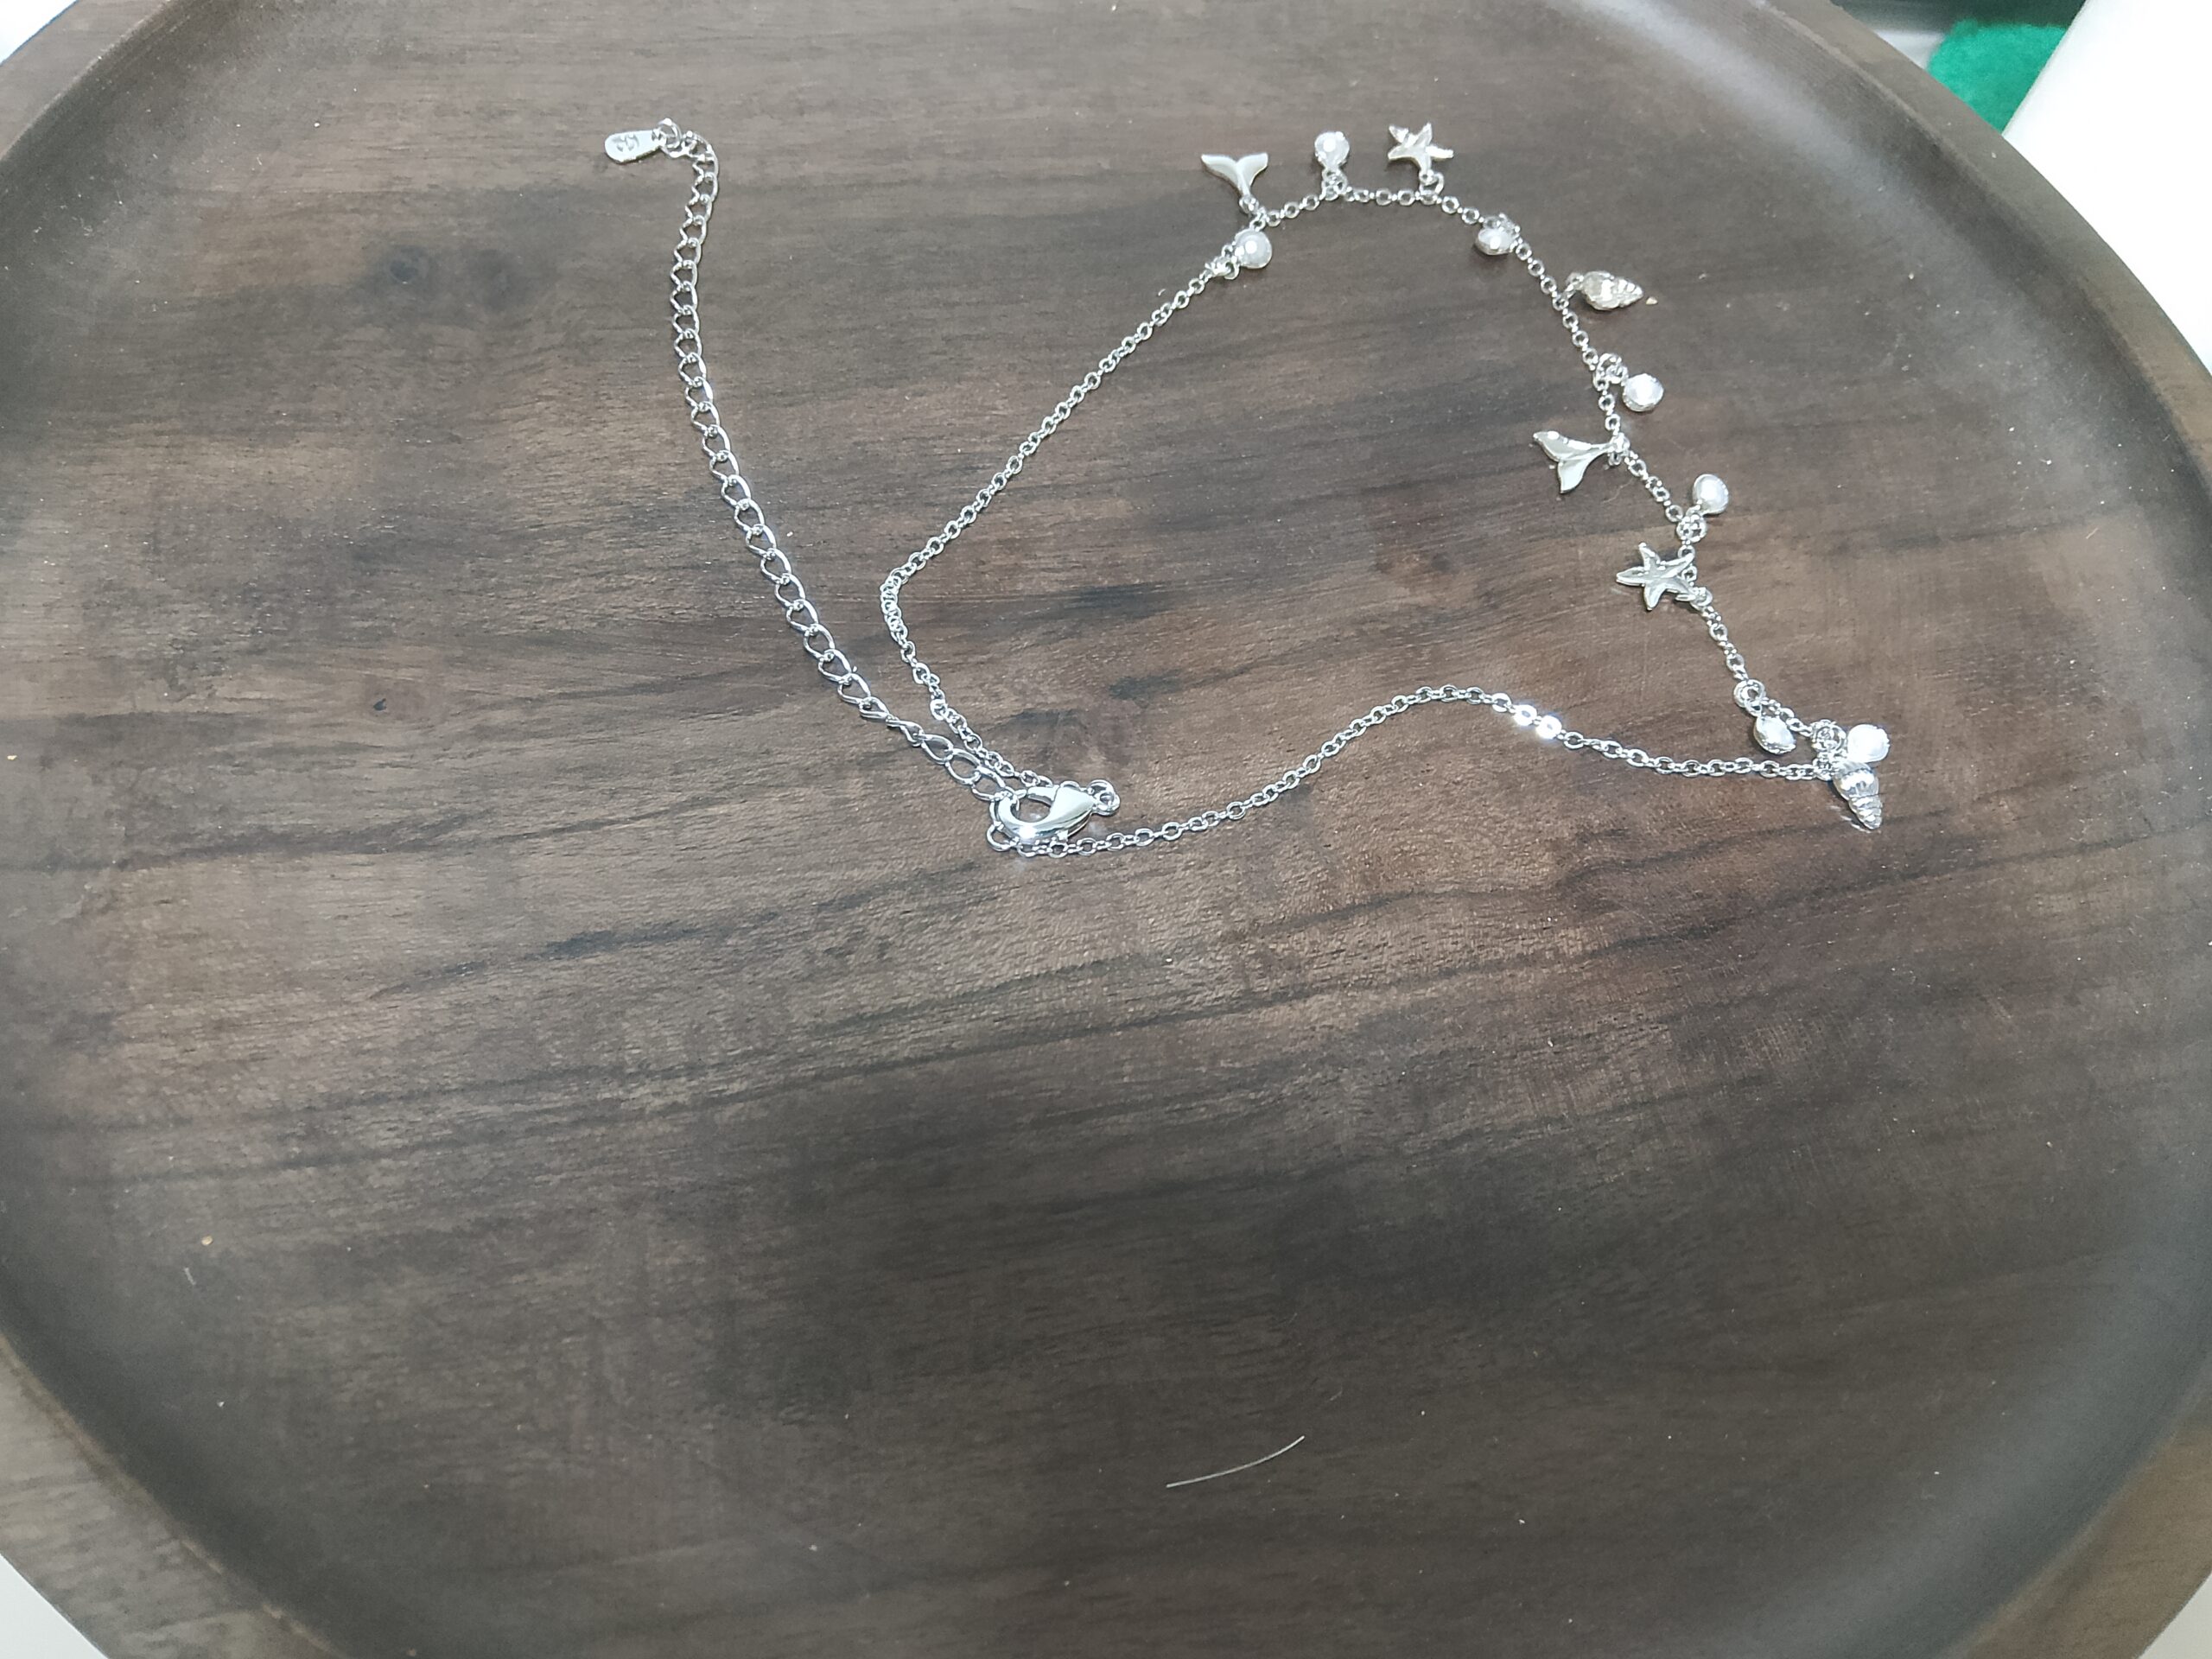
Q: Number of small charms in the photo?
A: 13